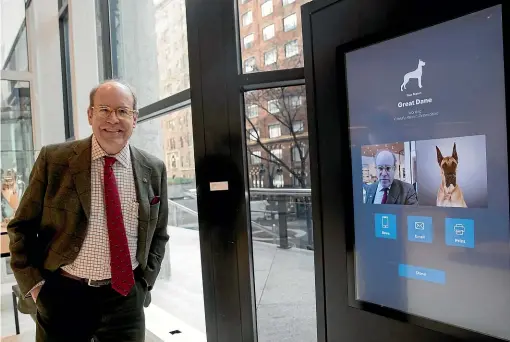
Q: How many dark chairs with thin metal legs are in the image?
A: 1